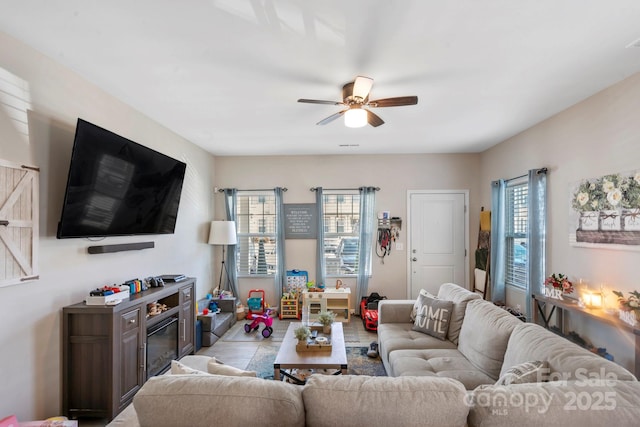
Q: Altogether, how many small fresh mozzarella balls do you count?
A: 0